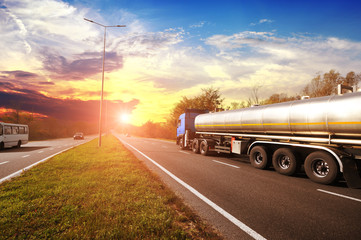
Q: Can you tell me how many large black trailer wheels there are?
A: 3